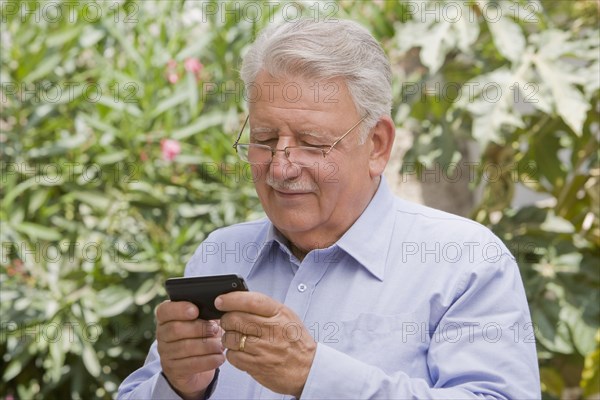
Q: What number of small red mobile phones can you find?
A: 0